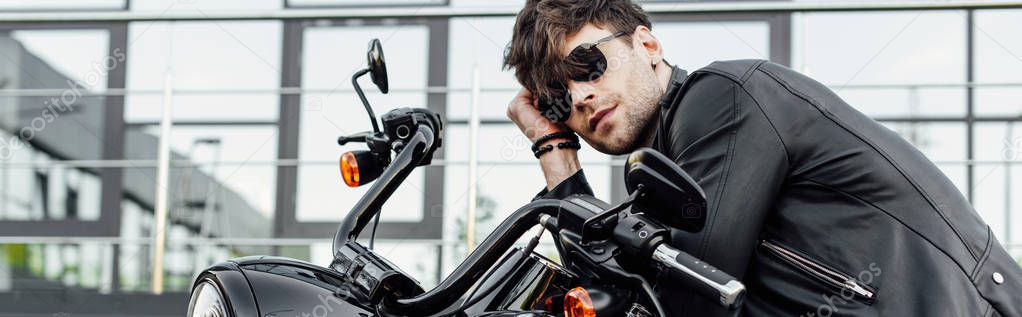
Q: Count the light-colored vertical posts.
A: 2